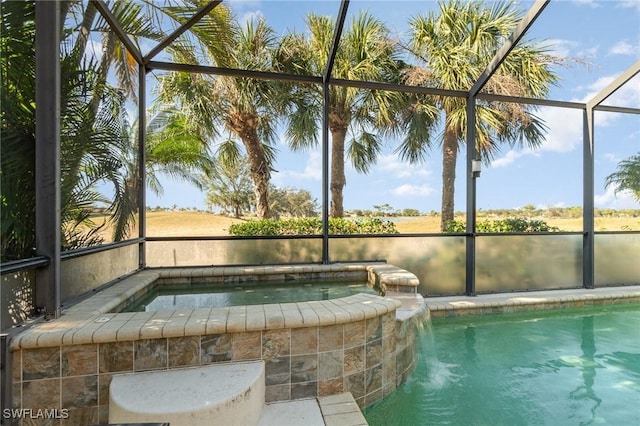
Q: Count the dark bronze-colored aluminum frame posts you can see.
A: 5